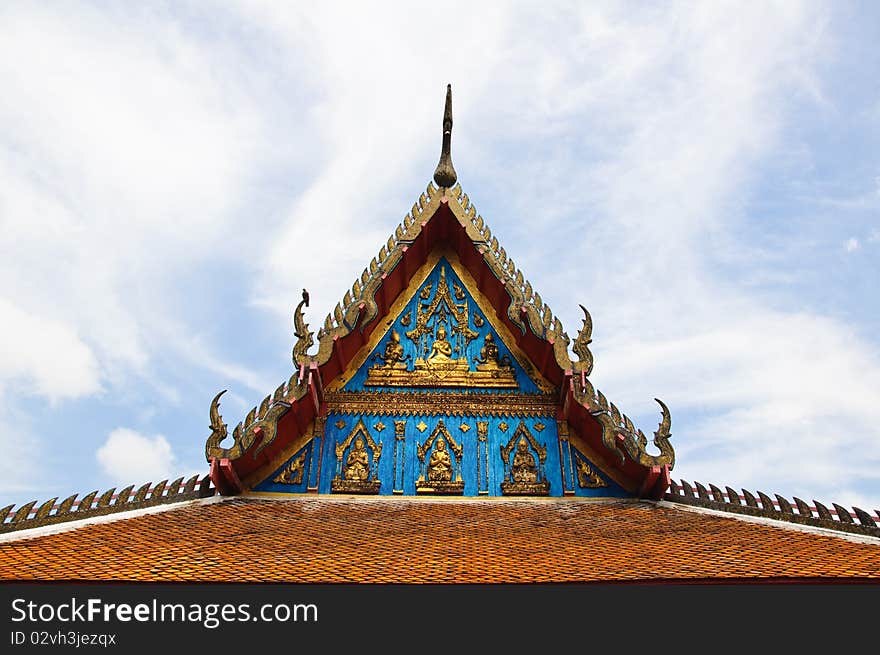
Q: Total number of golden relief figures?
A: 6